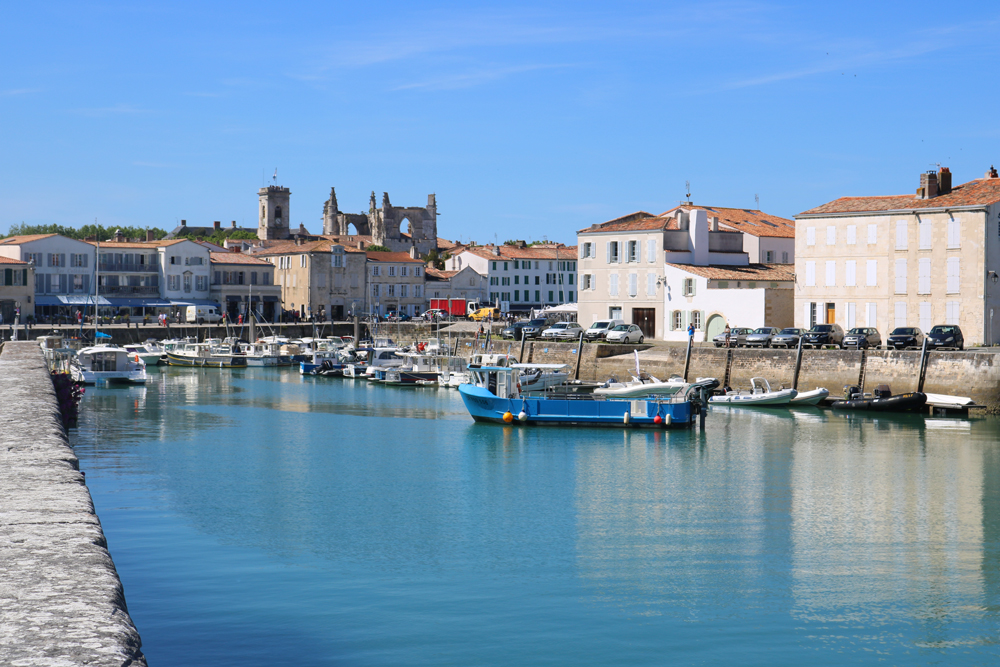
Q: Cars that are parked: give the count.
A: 12